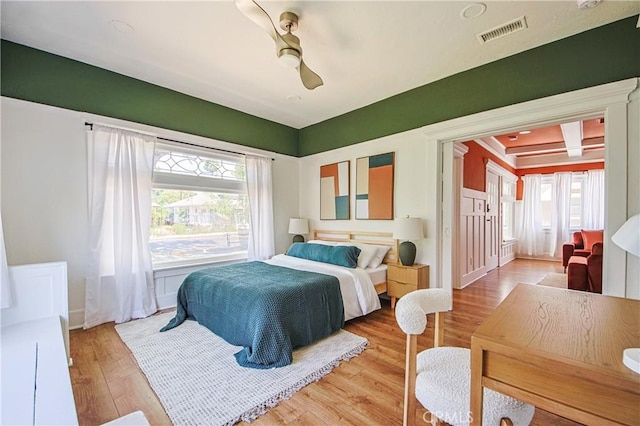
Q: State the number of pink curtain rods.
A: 0